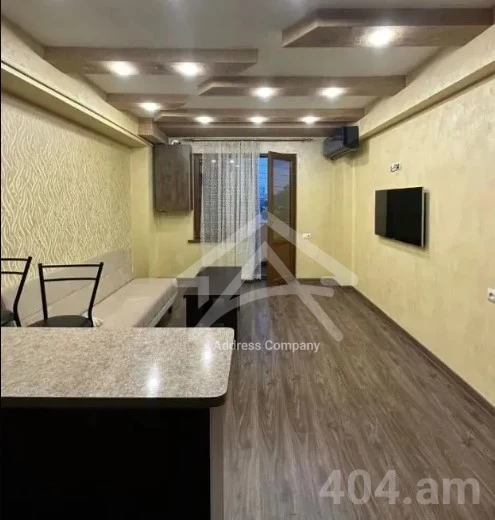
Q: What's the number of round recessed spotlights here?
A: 9